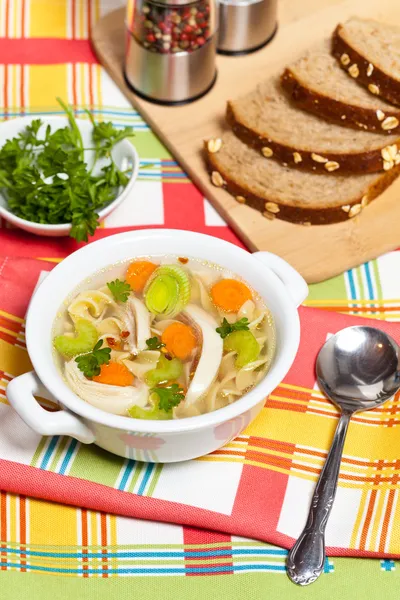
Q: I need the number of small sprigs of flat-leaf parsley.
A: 5